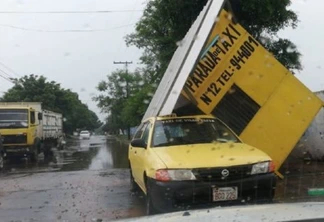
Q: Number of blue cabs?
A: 0